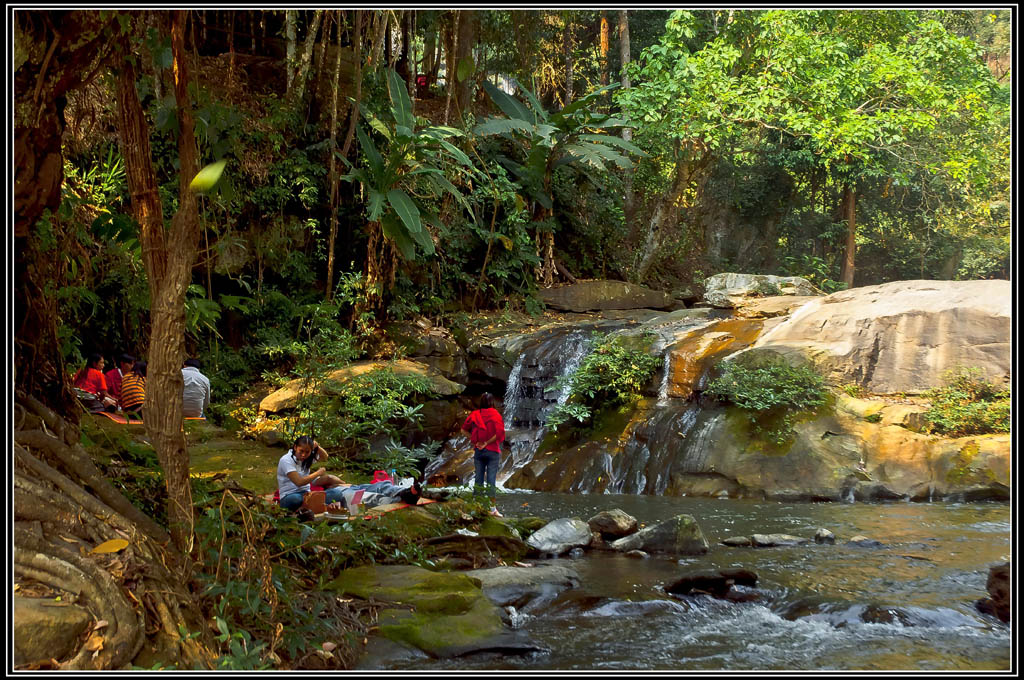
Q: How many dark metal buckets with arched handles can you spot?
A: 0